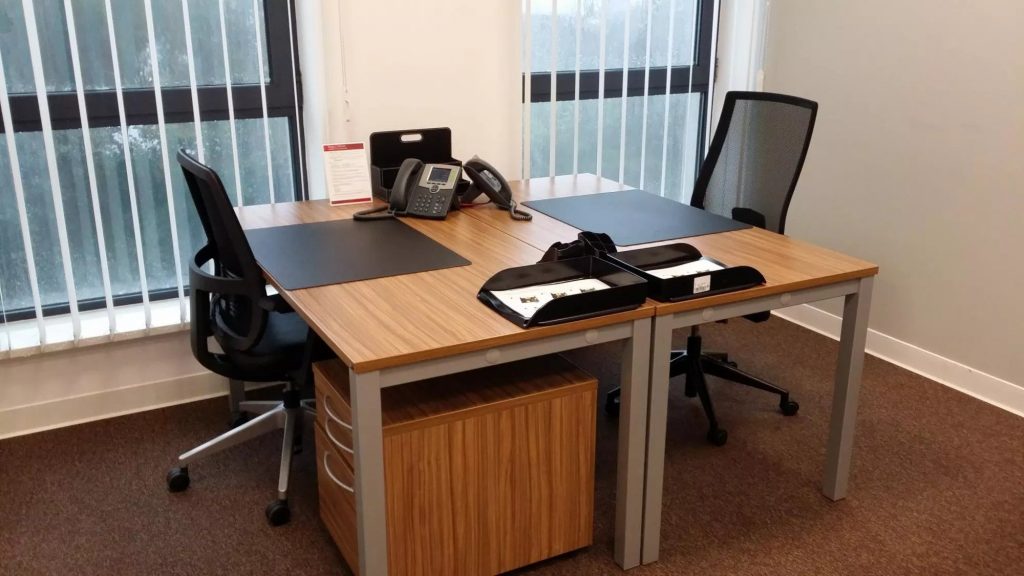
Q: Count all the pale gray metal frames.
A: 2